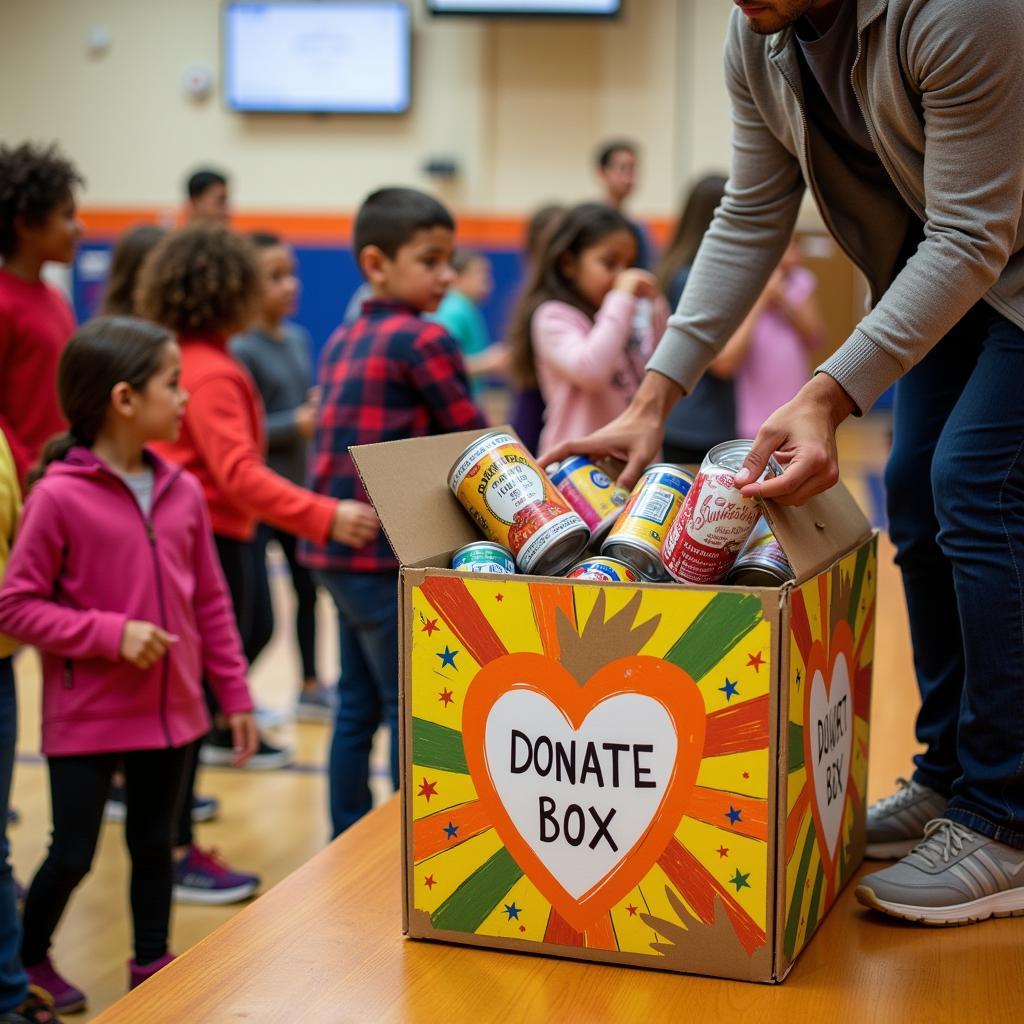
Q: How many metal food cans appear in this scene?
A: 7